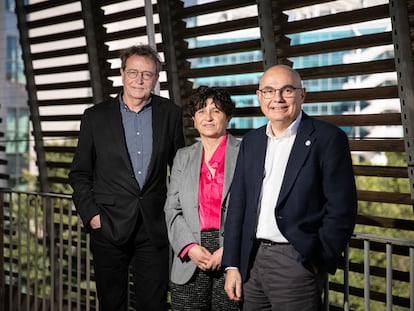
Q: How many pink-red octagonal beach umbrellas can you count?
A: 0